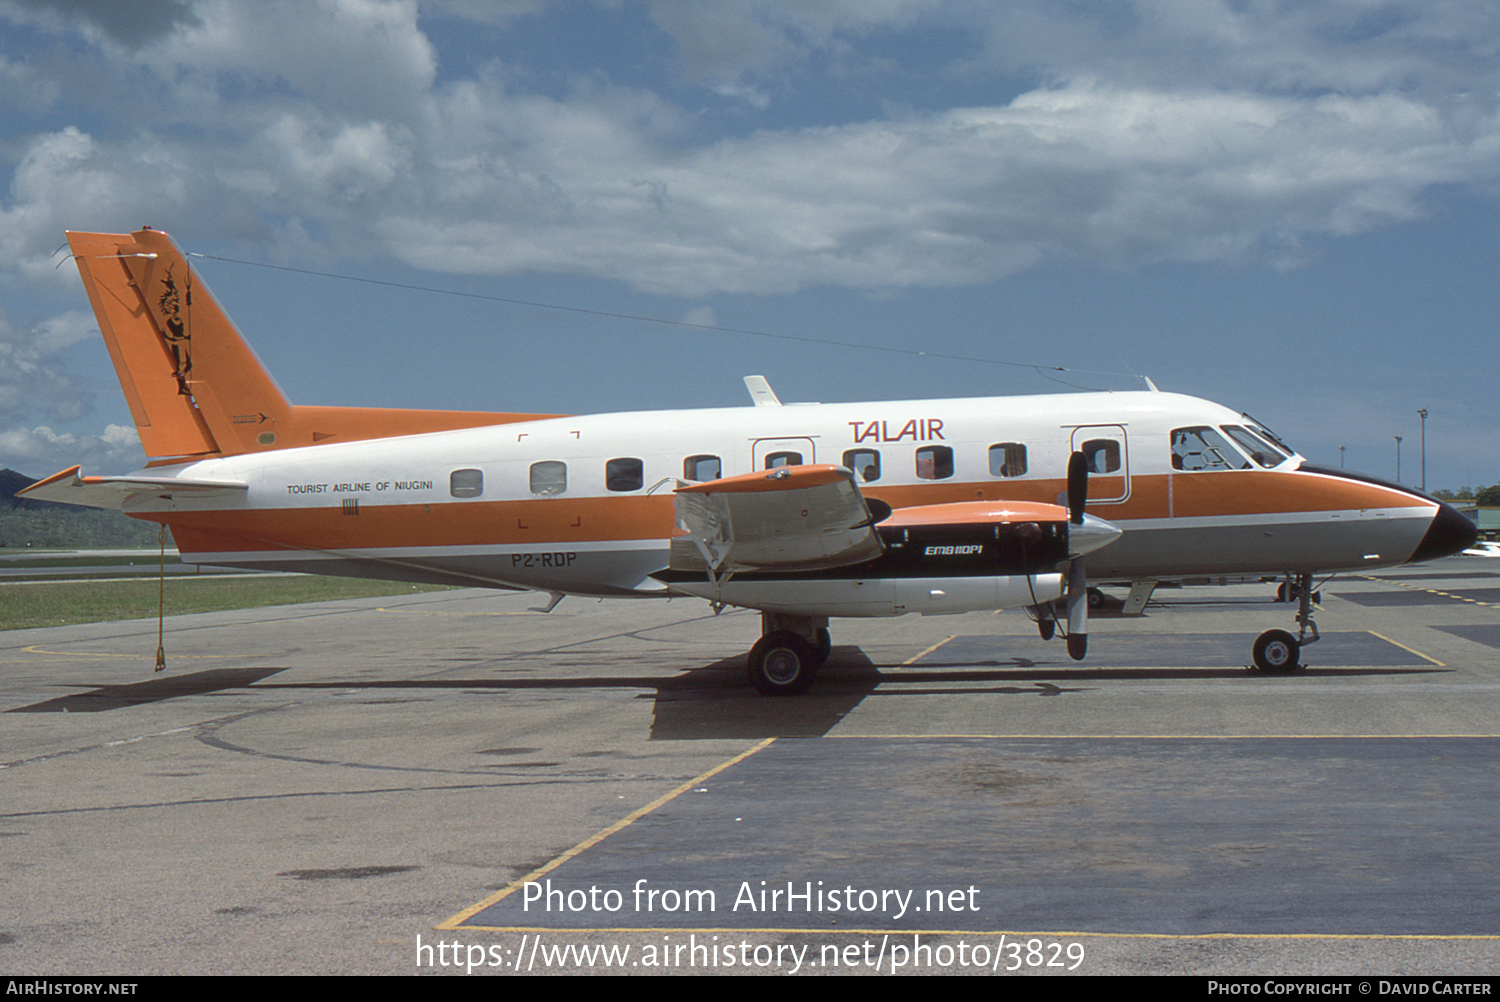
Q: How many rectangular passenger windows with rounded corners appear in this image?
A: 9